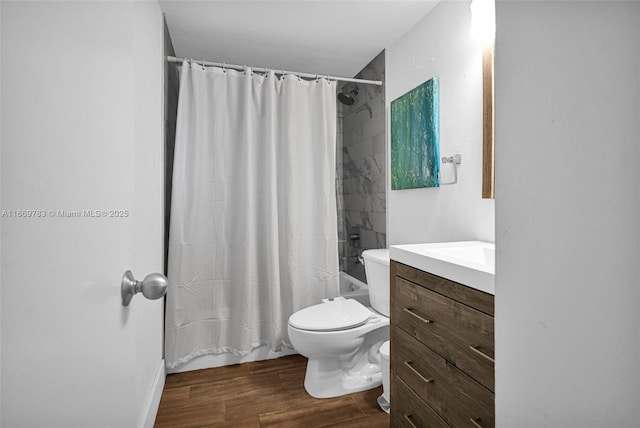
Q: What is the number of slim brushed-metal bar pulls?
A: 5